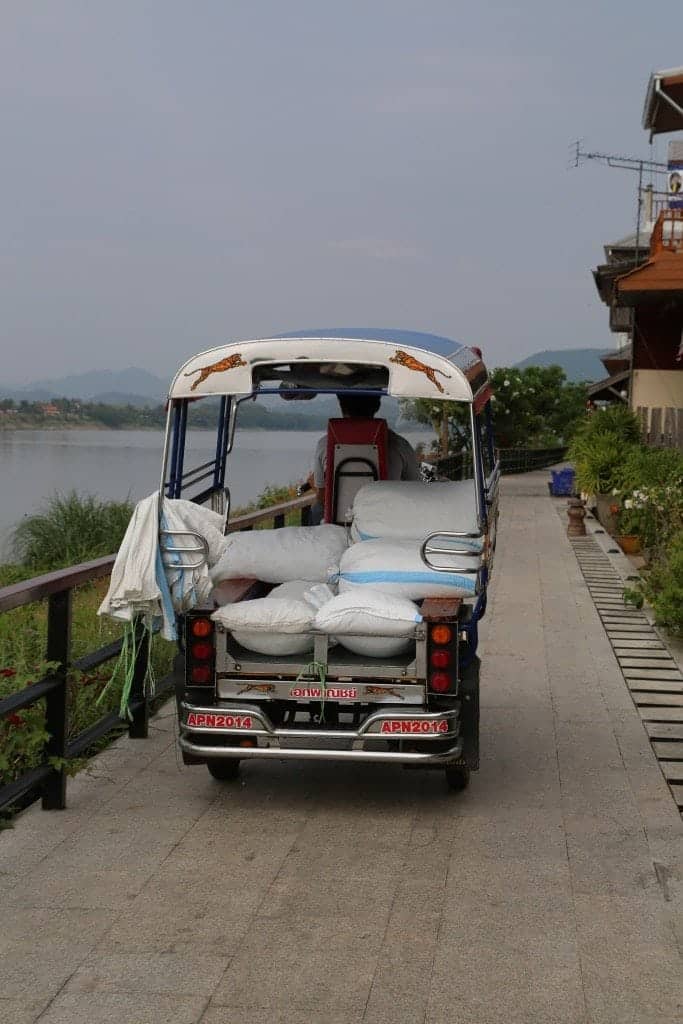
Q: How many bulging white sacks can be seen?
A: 6